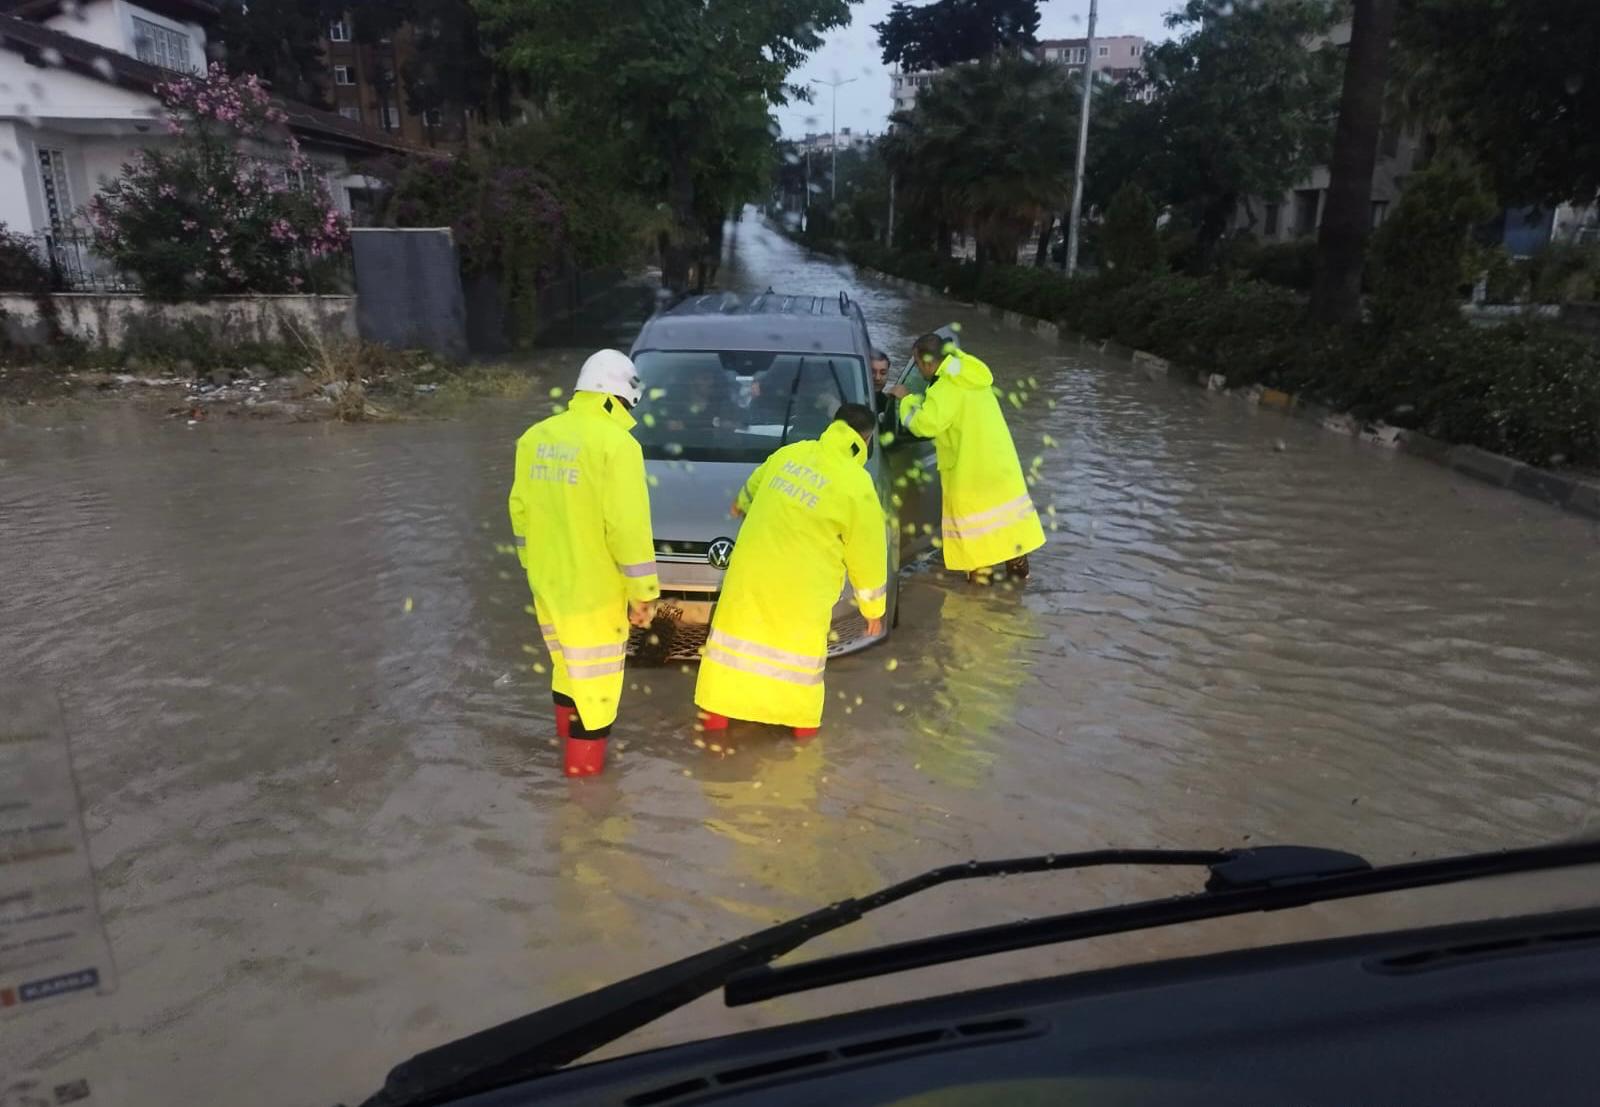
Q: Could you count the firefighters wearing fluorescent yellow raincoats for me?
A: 3